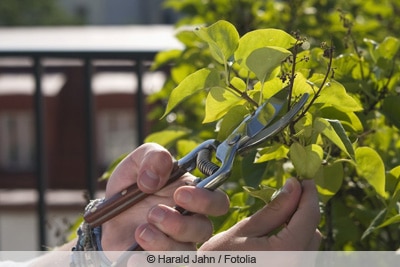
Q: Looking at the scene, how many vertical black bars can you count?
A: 3